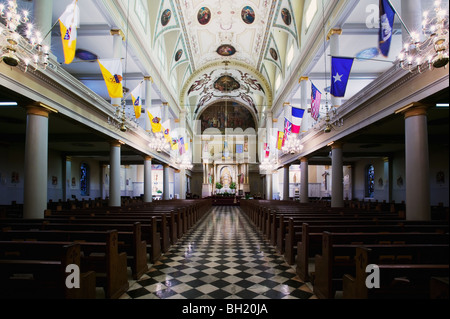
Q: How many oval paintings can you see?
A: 7